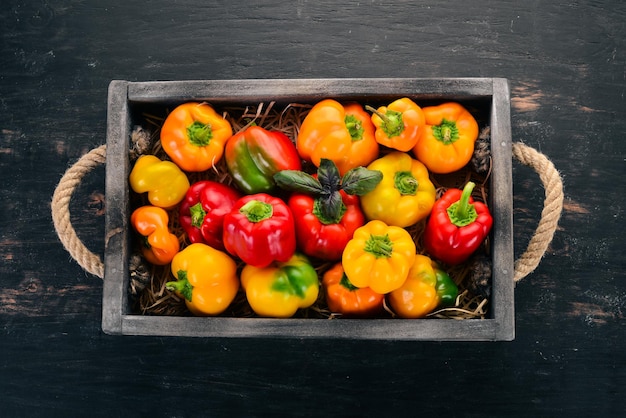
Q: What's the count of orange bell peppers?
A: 6